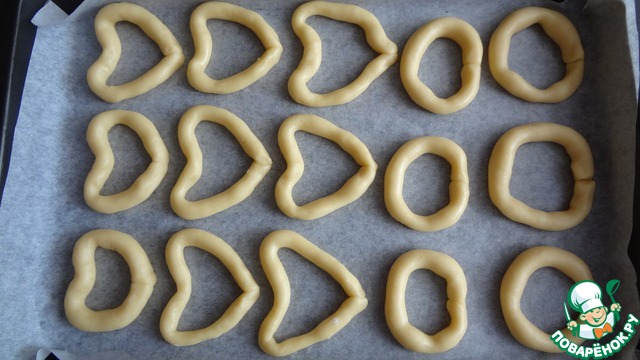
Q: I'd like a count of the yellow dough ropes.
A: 15